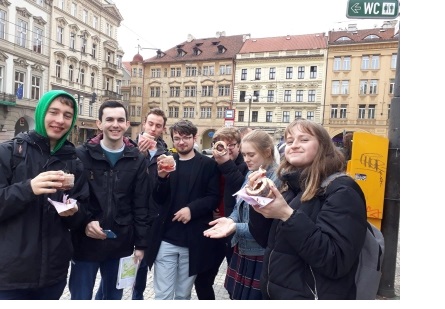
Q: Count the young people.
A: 7